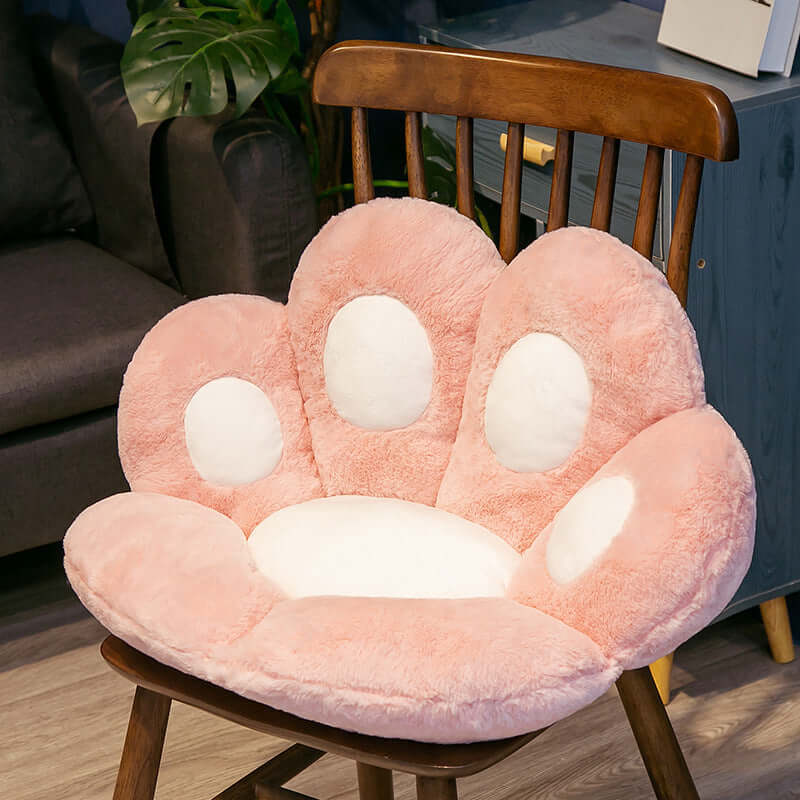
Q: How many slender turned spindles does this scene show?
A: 8